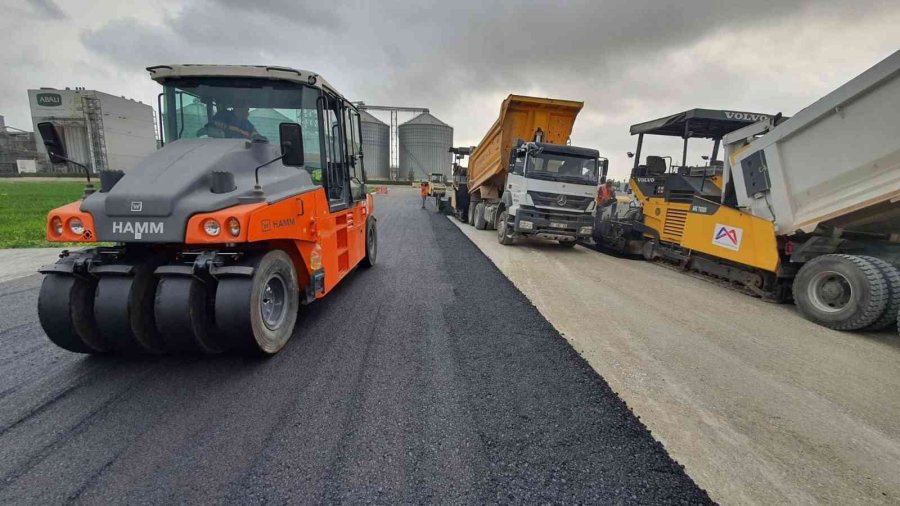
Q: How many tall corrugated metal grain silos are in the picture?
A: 2